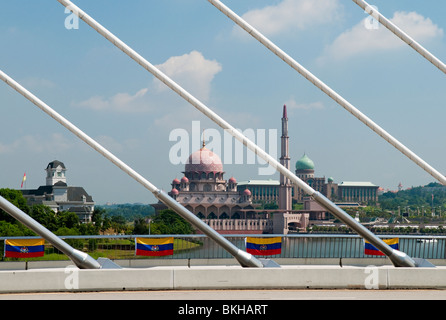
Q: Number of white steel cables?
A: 5